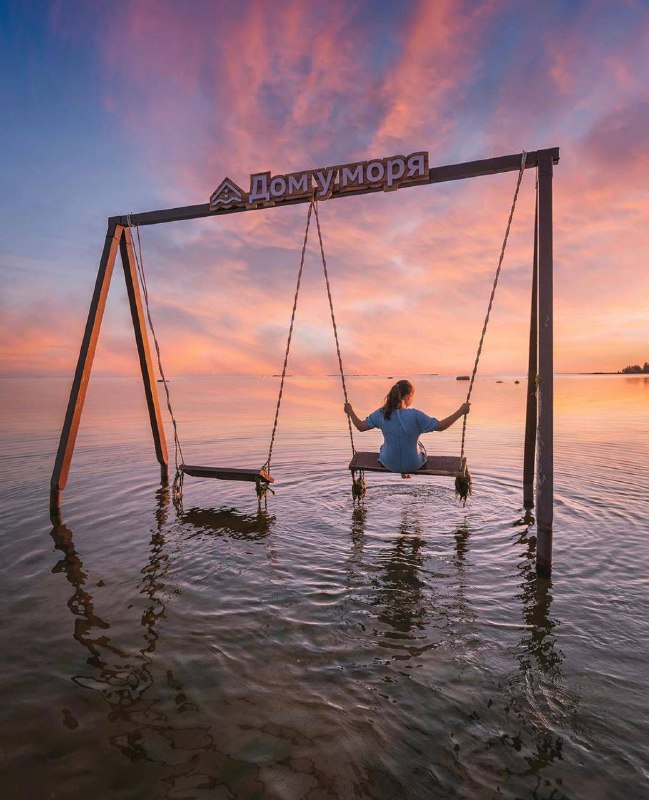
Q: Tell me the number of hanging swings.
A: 2